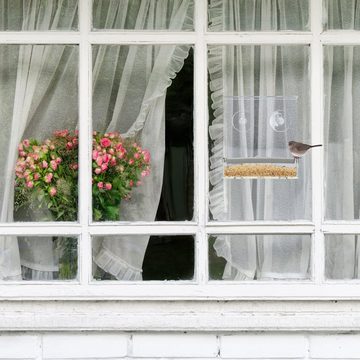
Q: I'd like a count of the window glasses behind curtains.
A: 12